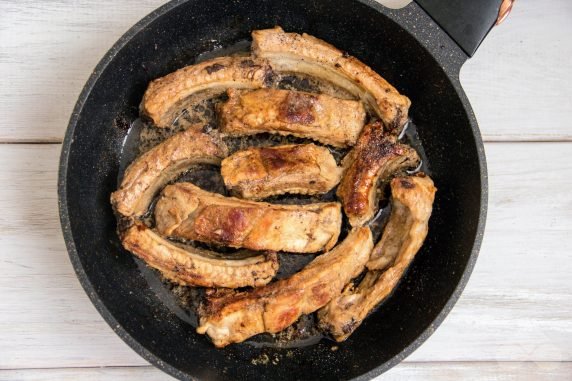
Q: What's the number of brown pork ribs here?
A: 10